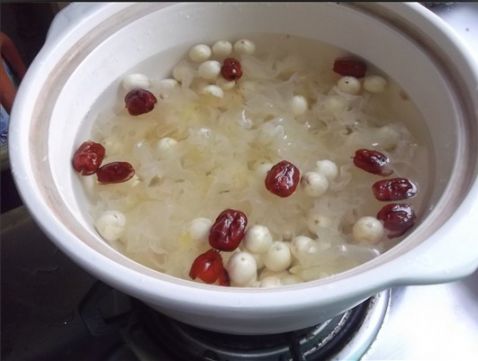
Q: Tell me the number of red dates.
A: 11